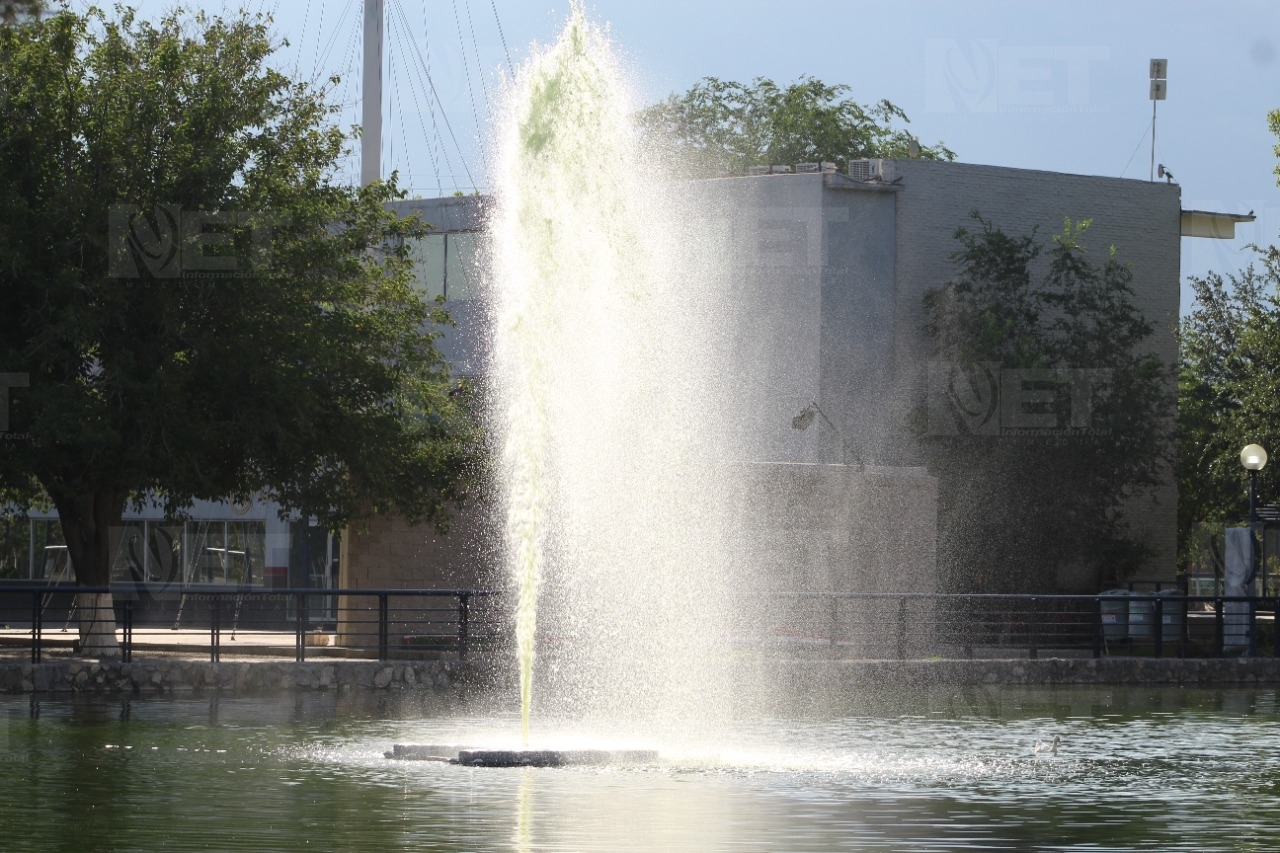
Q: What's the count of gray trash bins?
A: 3